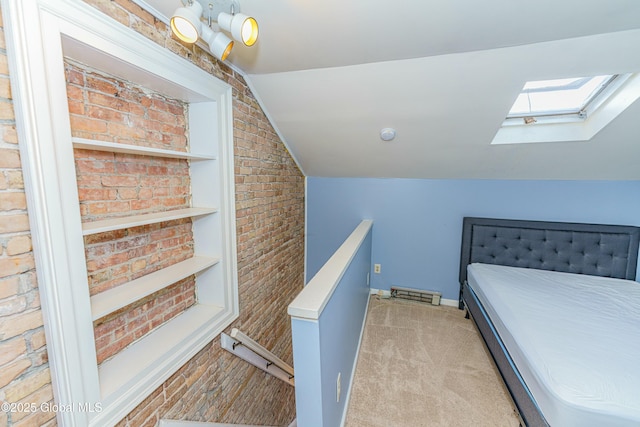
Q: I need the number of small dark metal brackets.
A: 3